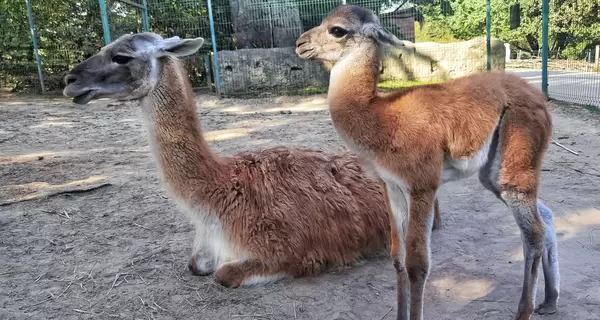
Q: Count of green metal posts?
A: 6